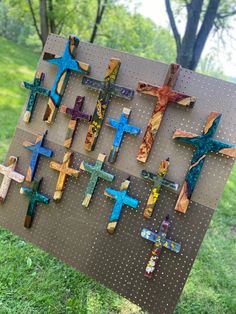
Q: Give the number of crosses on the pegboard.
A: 15